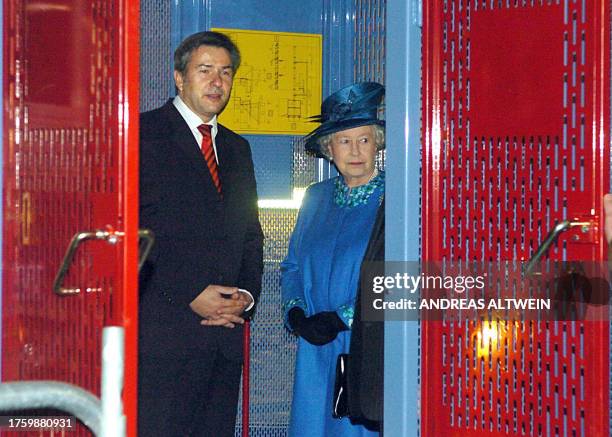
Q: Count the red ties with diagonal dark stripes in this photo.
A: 1